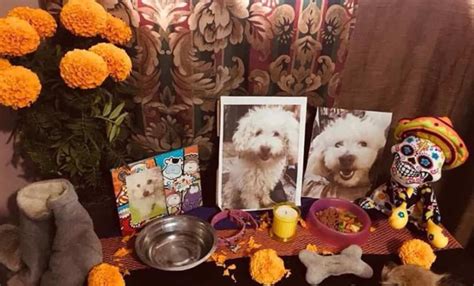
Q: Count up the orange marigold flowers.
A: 11